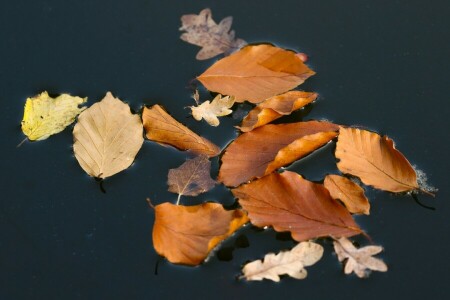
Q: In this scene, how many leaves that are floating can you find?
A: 15